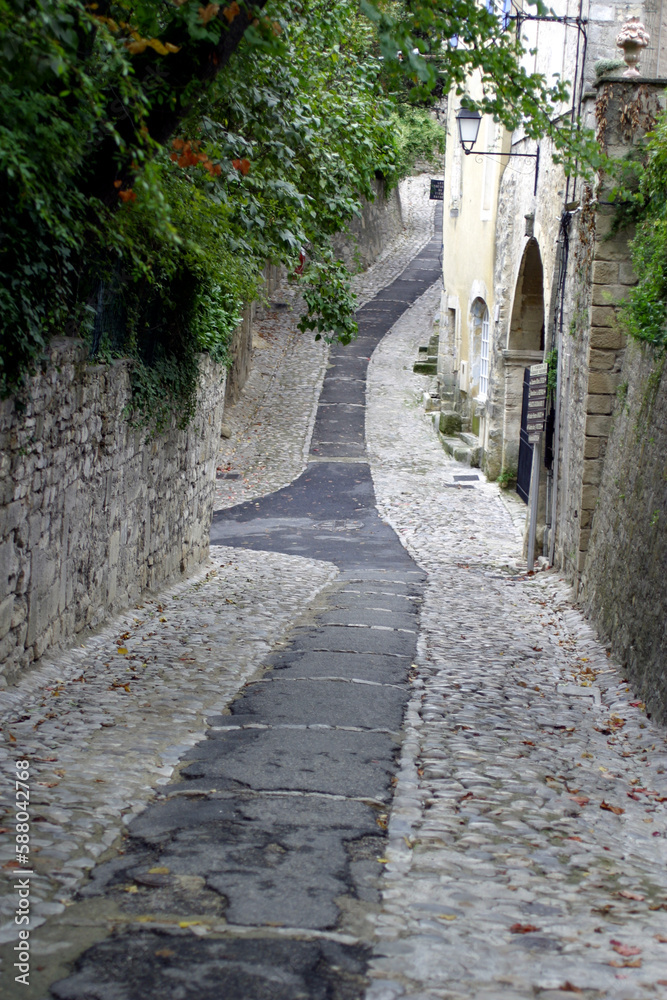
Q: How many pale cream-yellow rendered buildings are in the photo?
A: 1